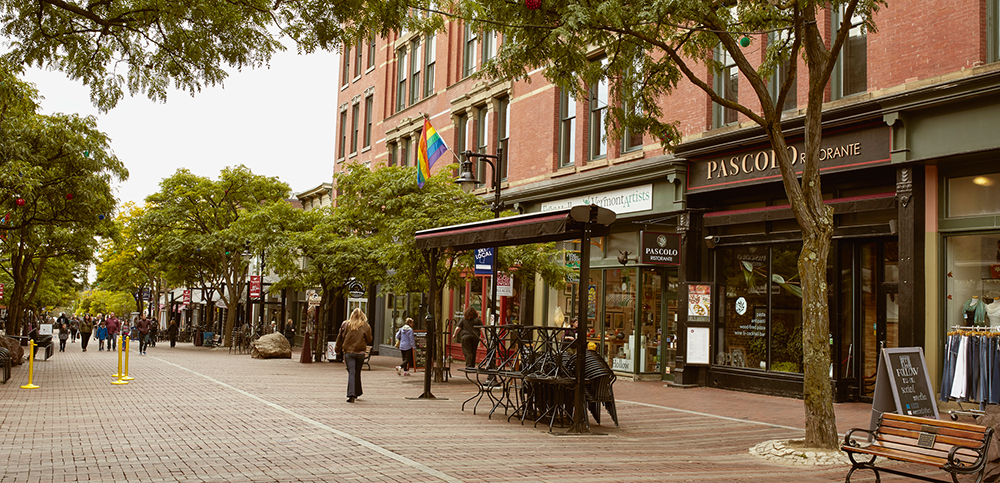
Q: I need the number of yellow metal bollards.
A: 4